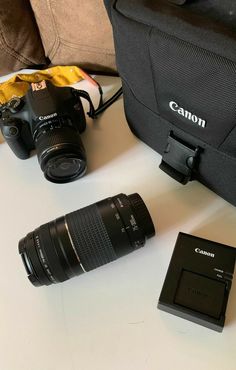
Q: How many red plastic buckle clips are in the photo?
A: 0